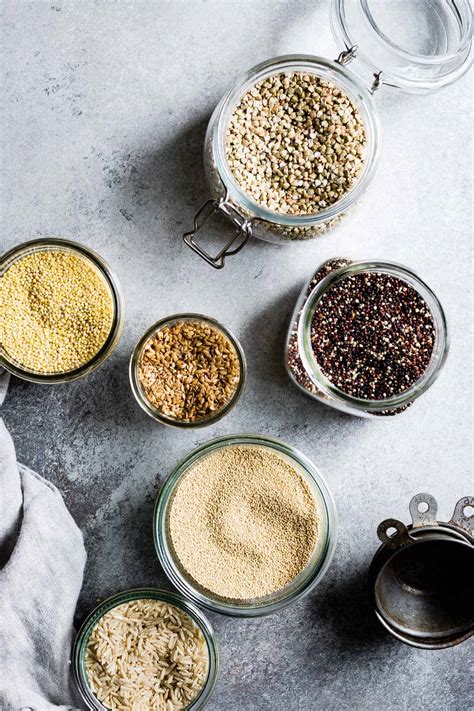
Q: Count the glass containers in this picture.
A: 6